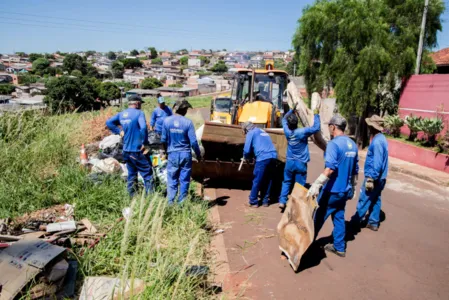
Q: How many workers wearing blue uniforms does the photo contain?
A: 7